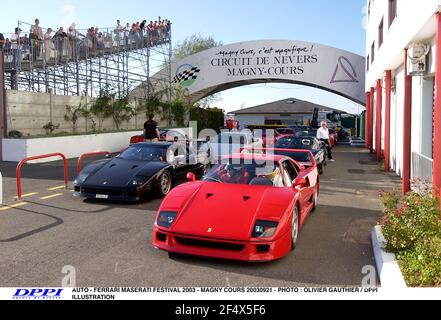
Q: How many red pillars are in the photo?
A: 6